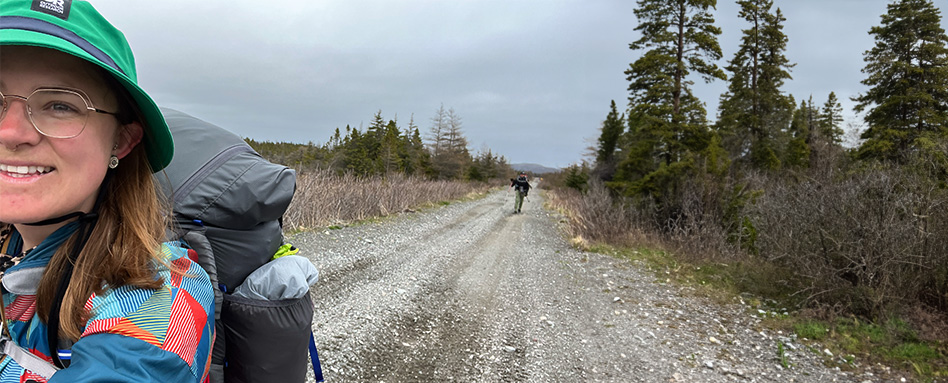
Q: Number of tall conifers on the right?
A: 3